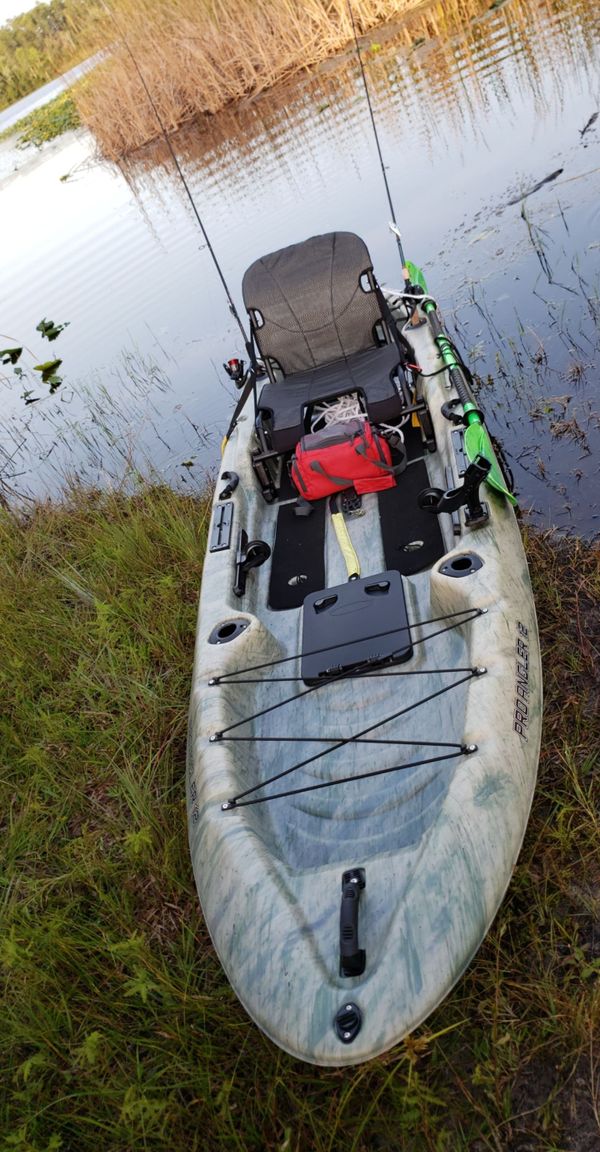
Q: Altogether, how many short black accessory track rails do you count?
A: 2